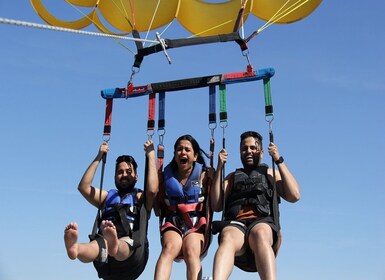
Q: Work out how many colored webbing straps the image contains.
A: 6